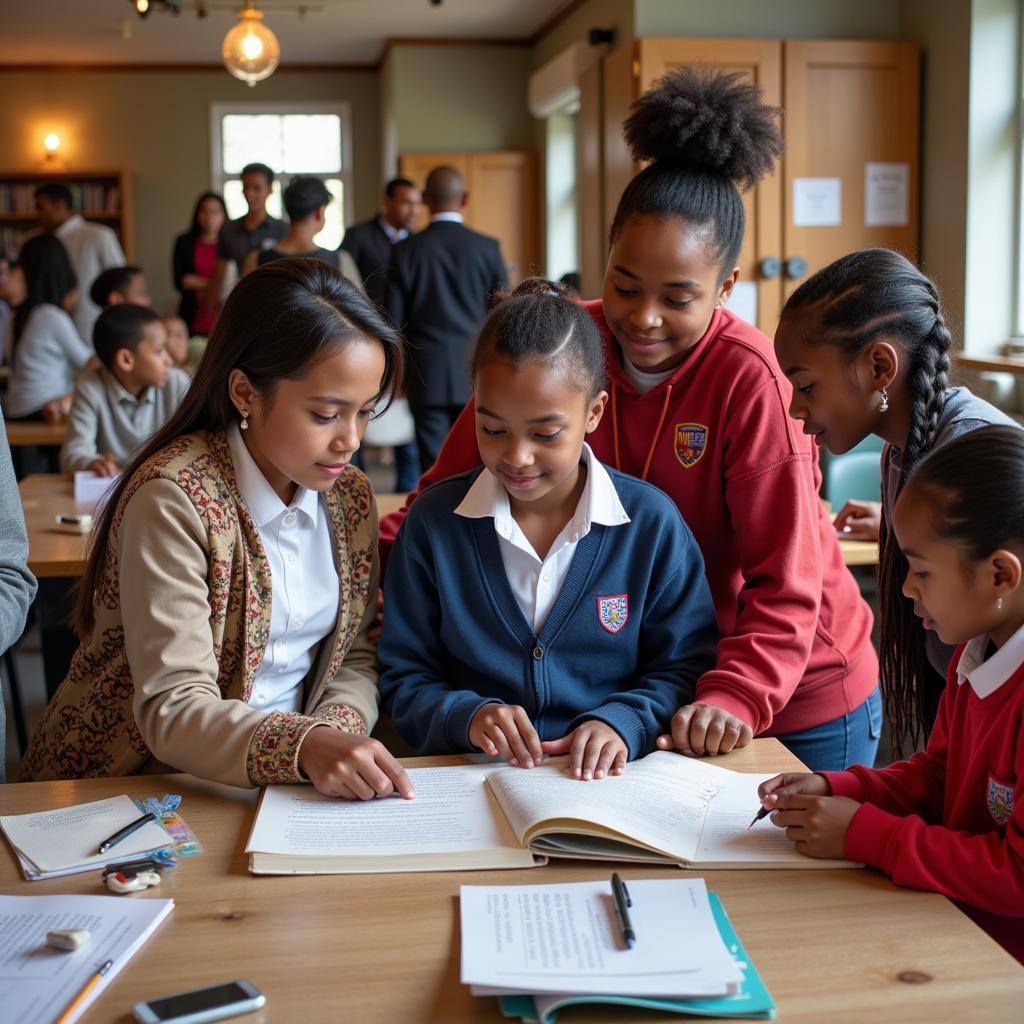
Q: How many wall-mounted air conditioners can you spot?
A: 1